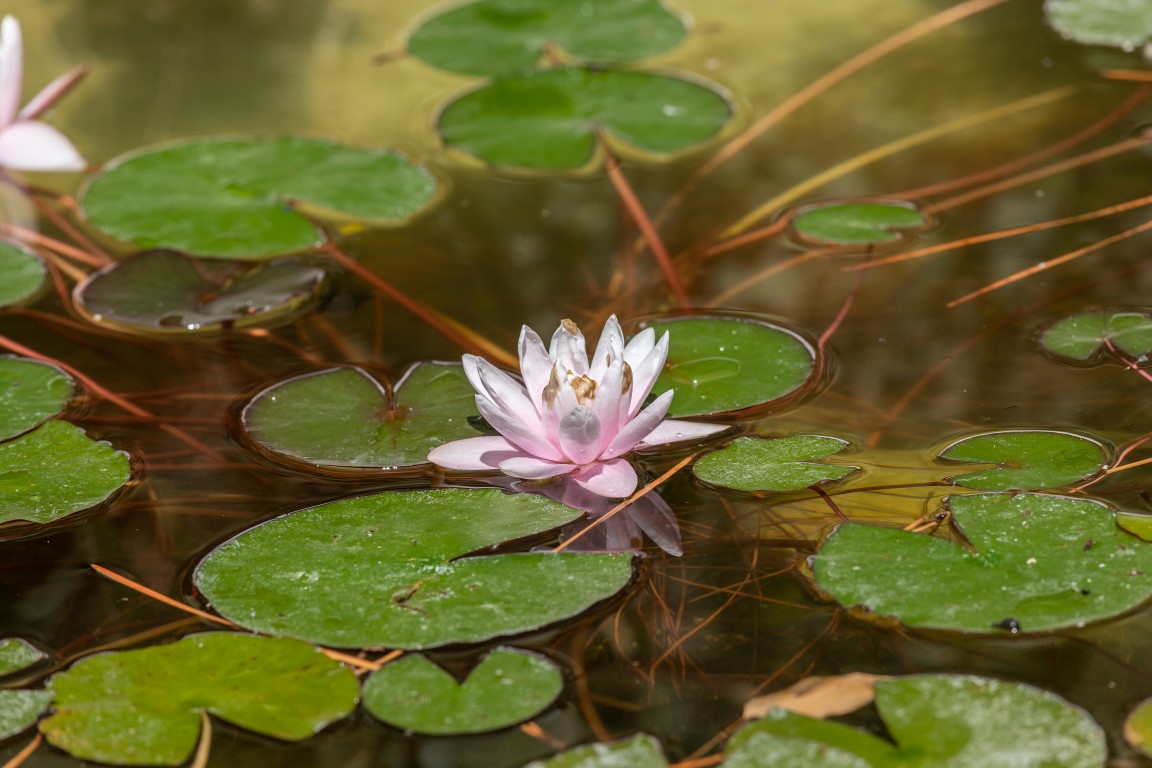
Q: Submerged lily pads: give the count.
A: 1